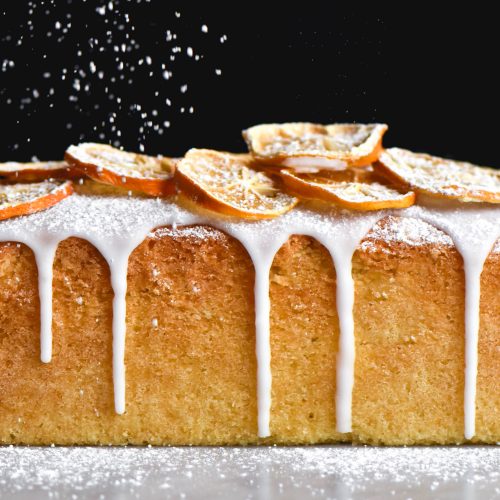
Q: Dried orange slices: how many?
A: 7